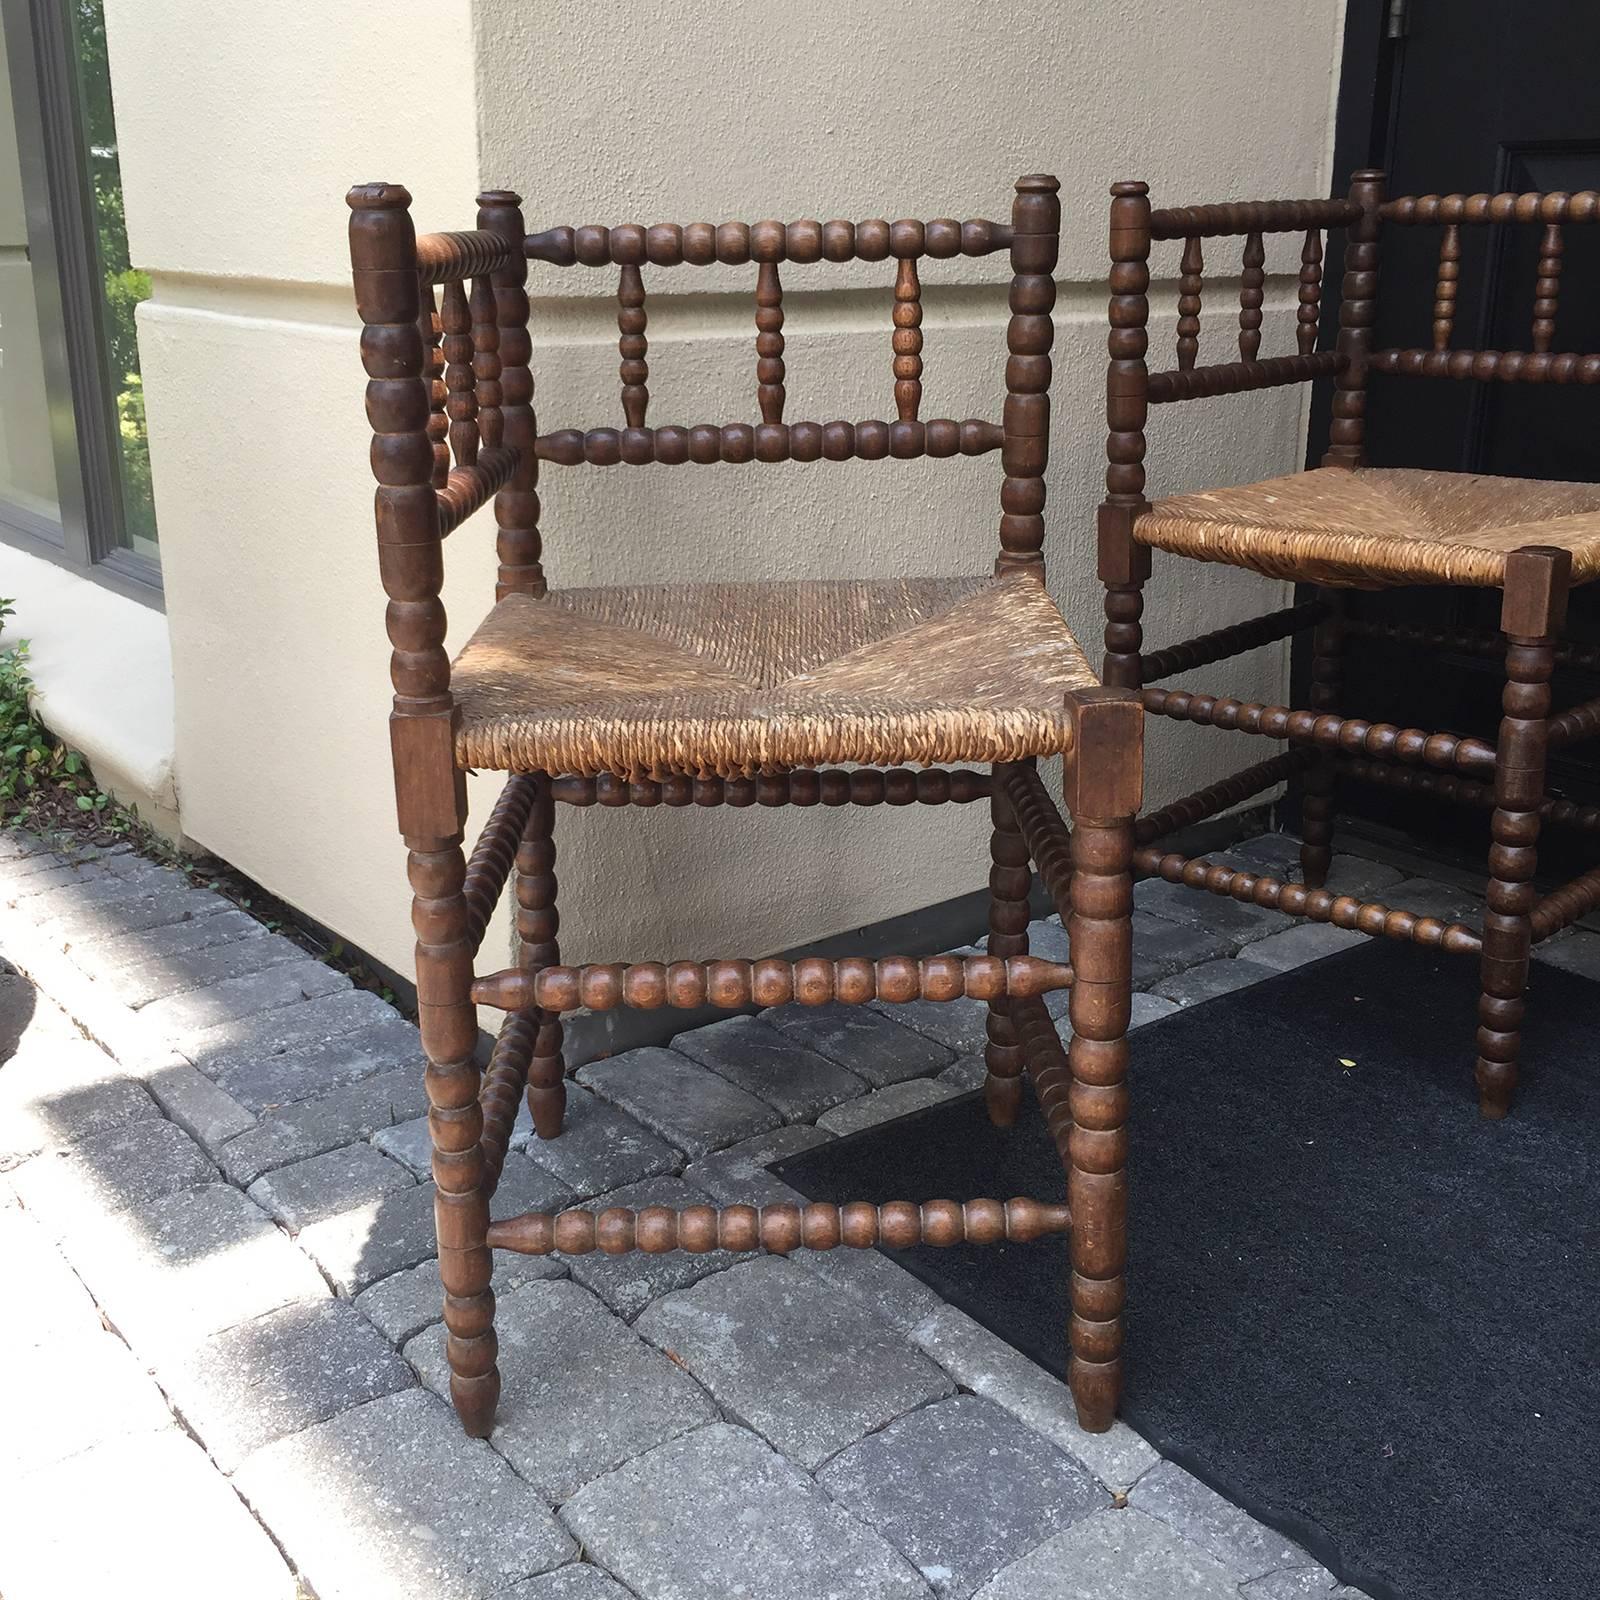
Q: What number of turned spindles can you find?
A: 11